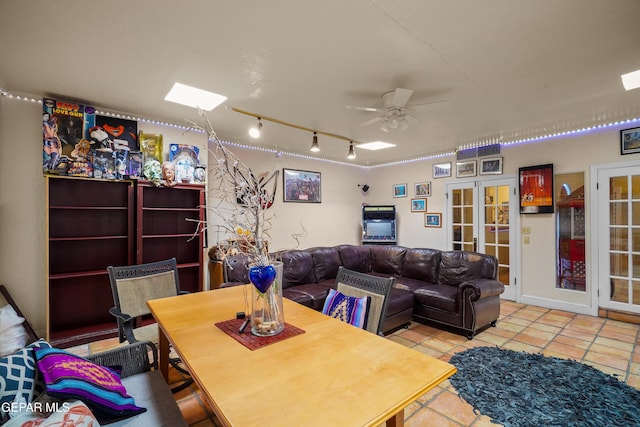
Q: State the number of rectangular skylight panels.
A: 3